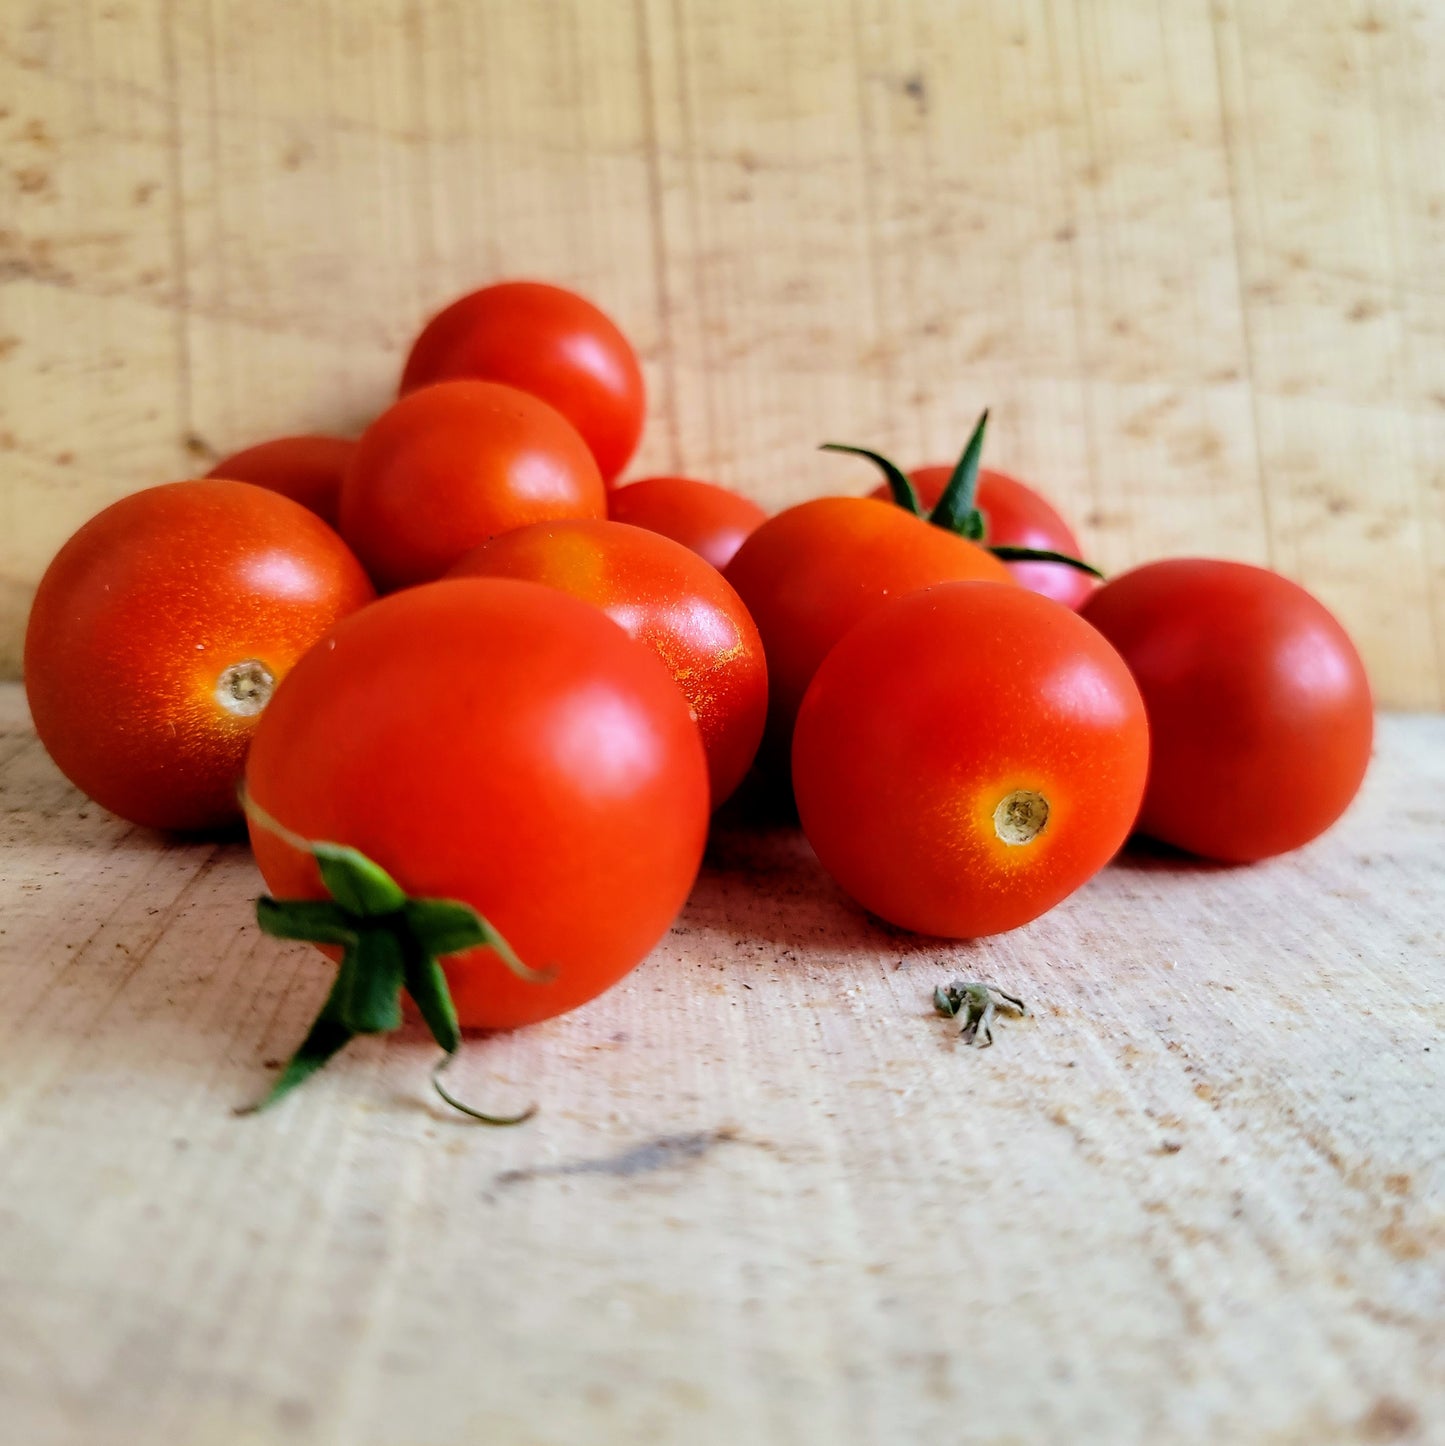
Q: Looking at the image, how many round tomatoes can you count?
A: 11